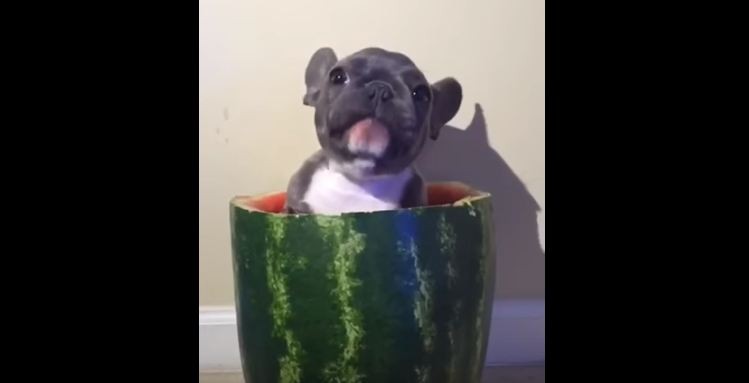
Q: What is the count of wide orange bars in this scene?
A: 0